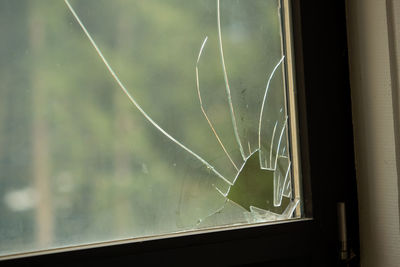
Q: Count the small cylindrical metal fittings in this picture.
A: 1